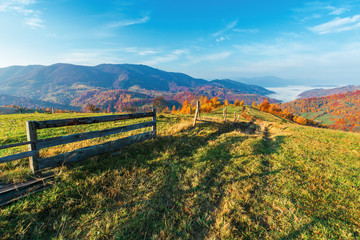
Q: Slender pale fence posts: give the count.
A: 4